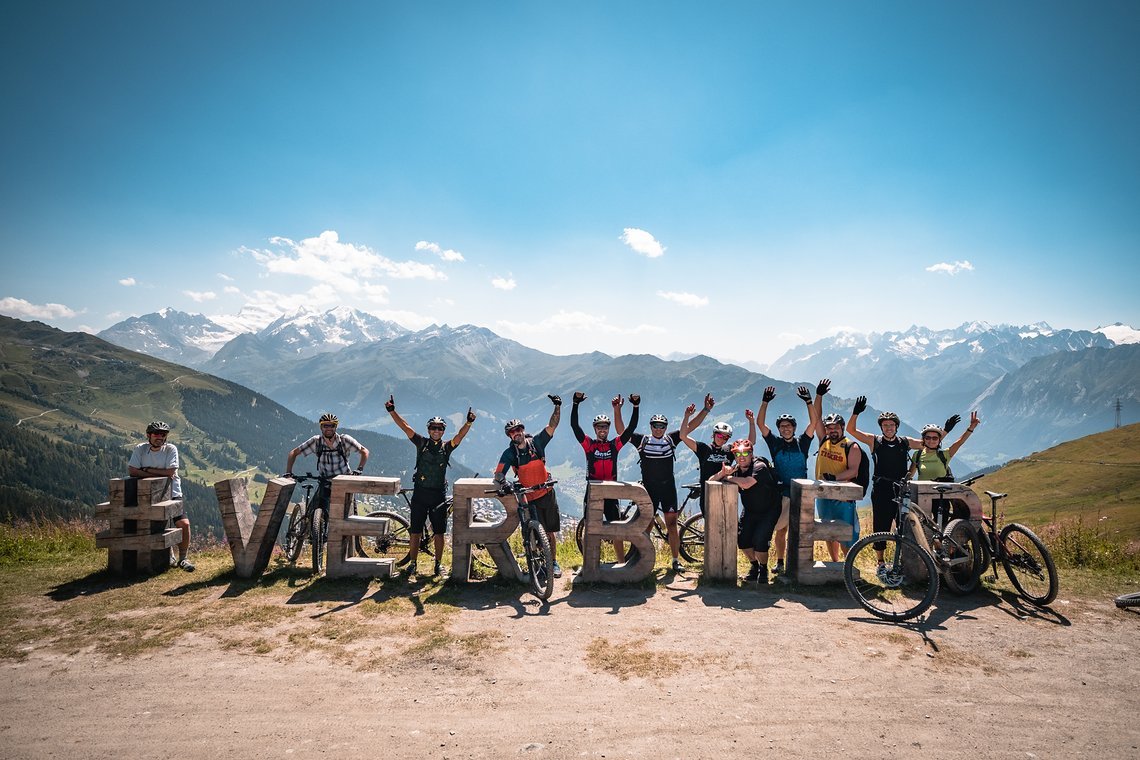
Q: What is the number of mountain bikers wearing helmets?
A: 12